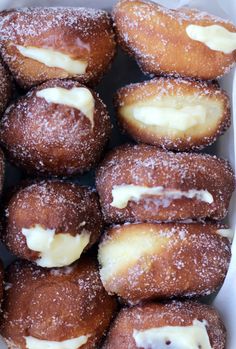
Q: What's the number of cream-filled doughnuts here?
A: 9